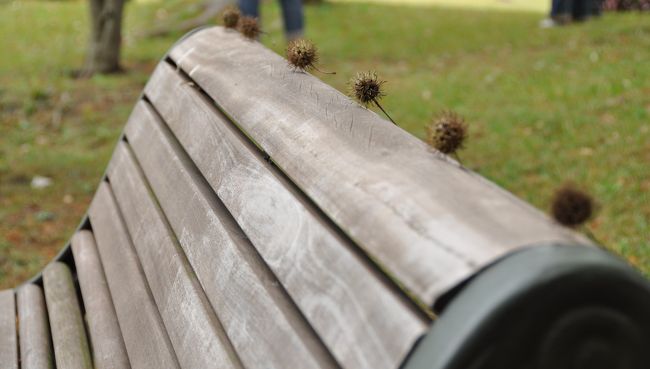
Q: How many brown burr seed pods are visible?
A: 6